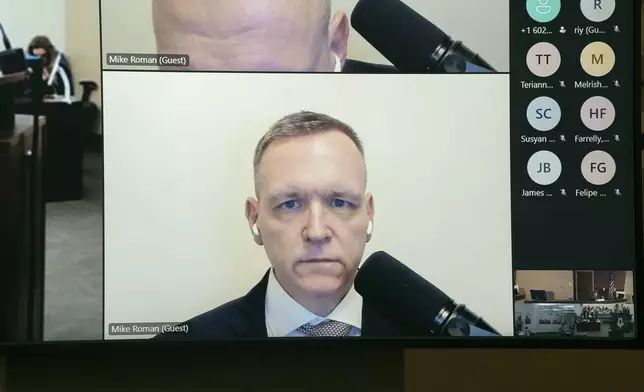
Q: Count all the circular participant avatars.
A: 8